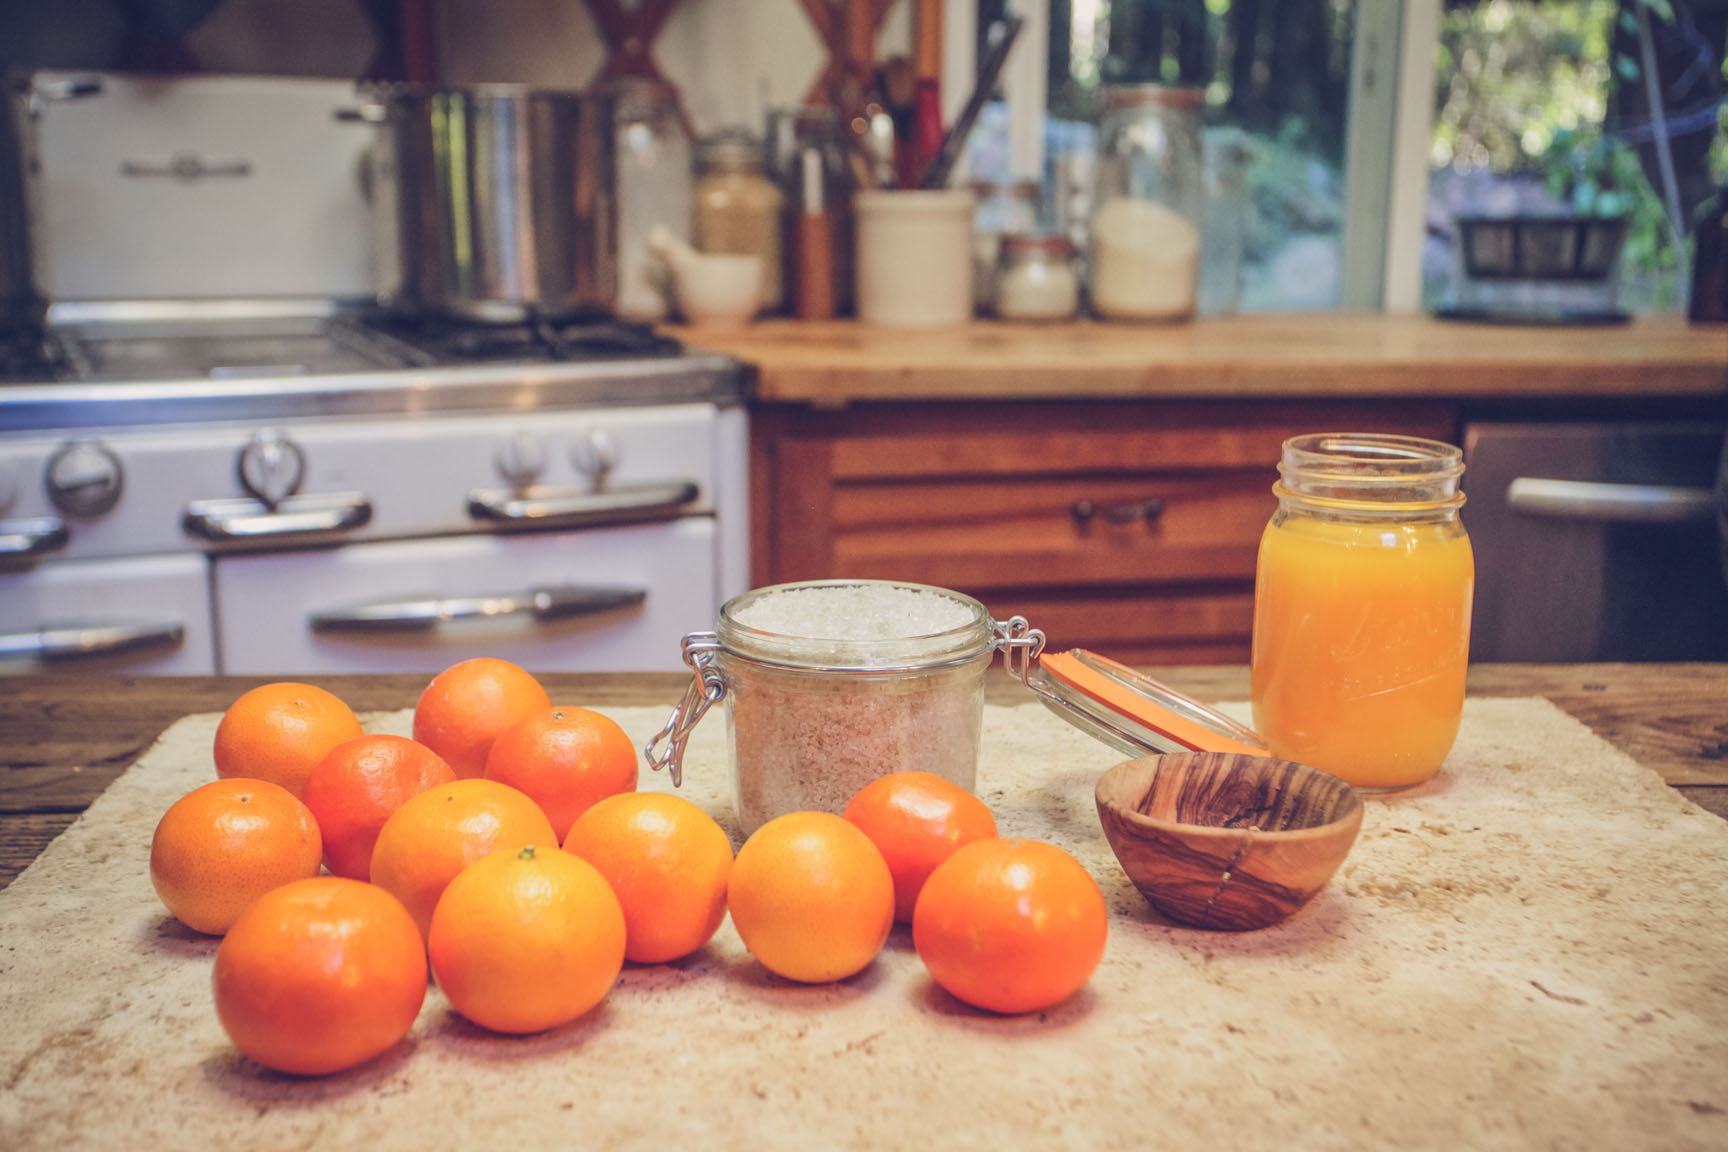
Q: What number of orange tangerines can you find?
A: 12